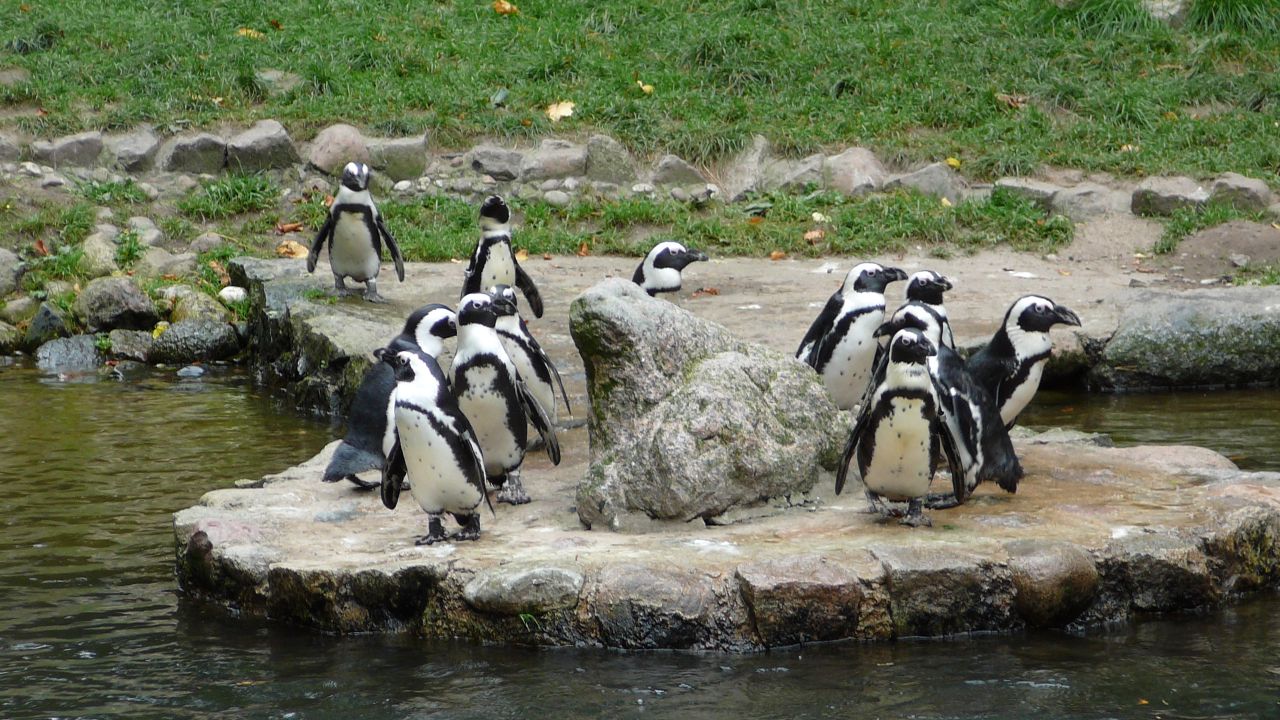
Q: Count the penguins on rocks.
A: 12